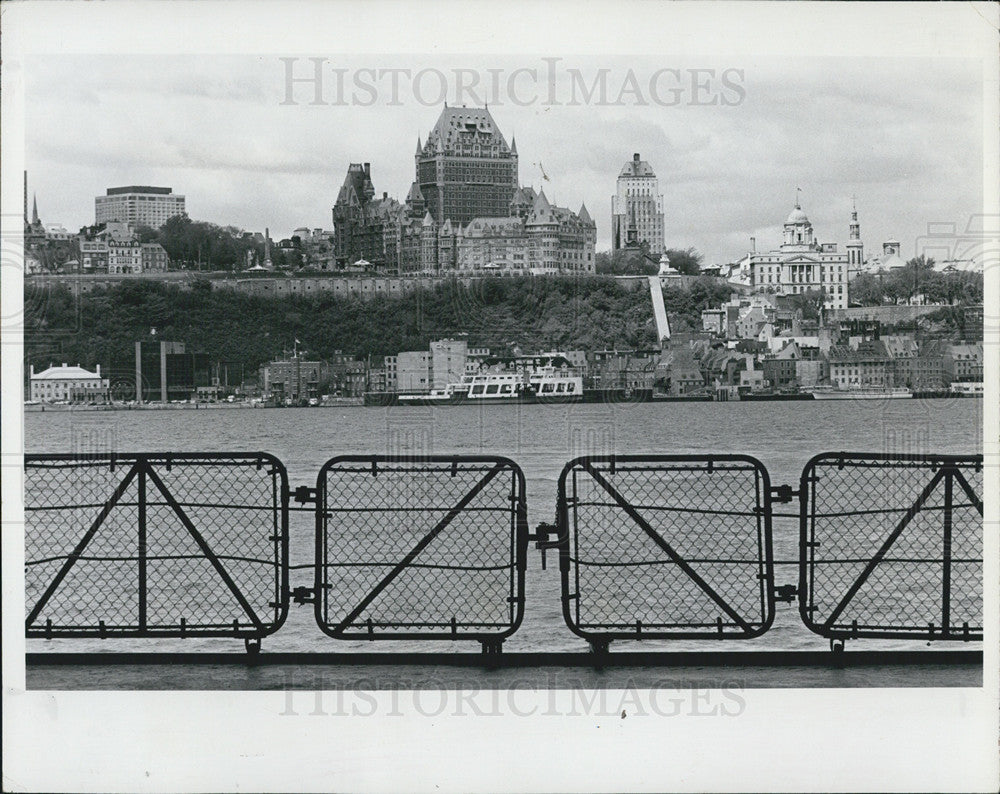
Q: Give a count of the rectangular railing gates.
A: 4